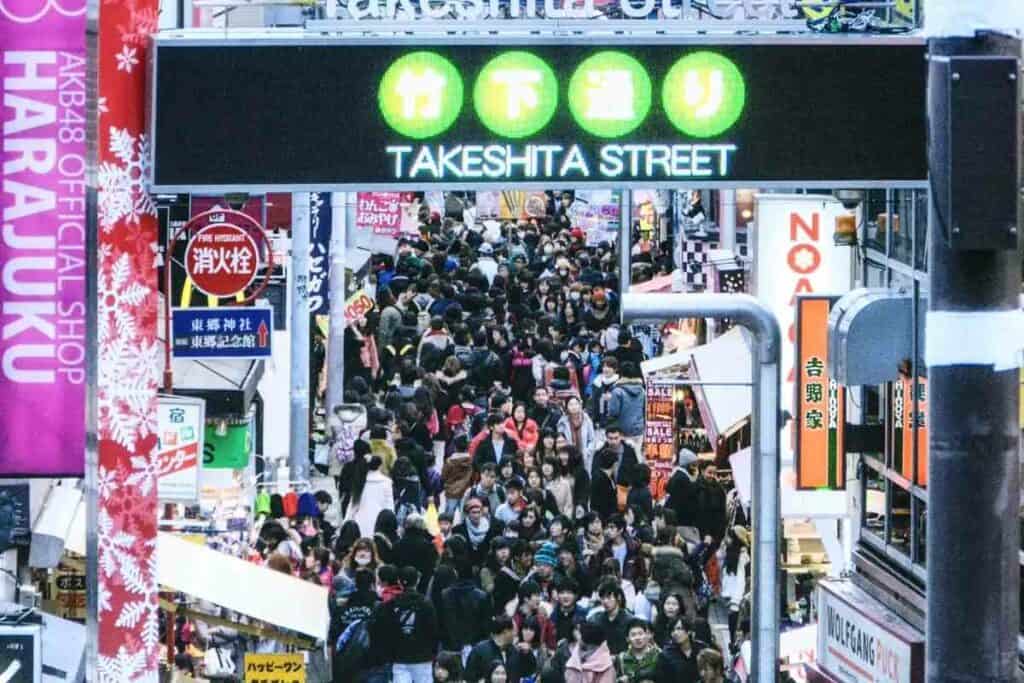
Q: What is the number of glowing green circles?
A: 4